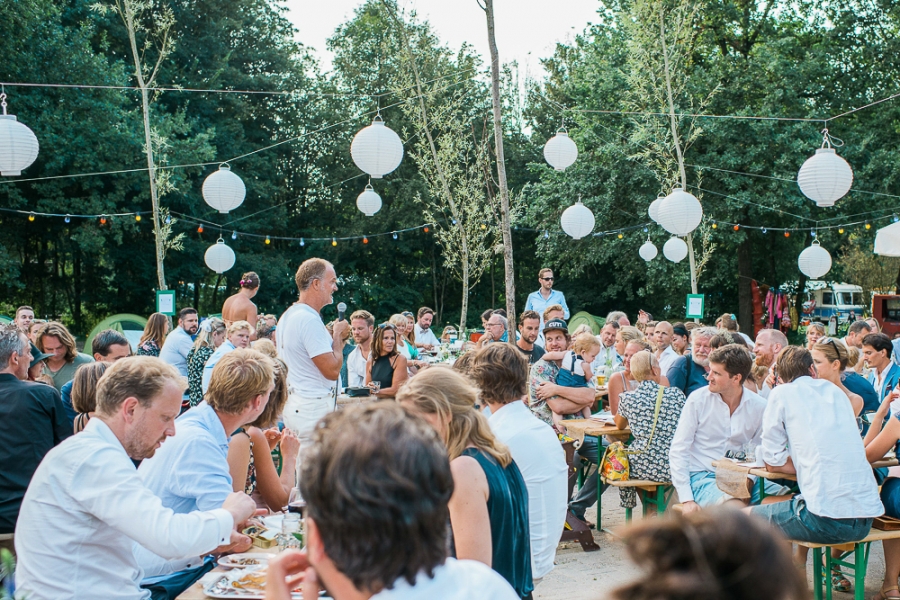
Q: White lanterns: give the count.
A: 13